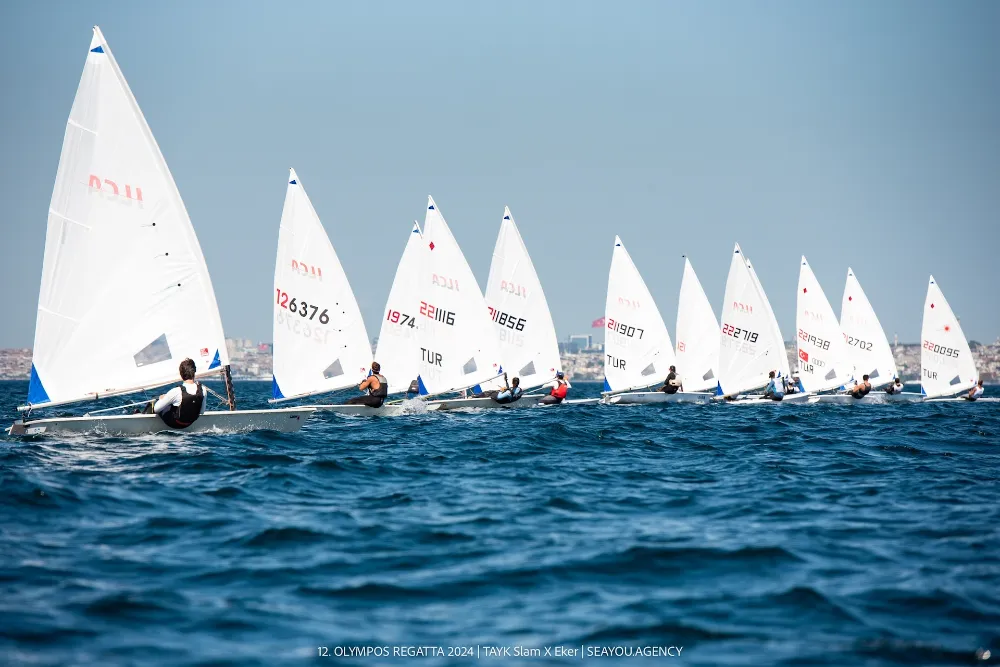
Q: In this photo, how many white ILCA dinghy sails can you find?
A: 12